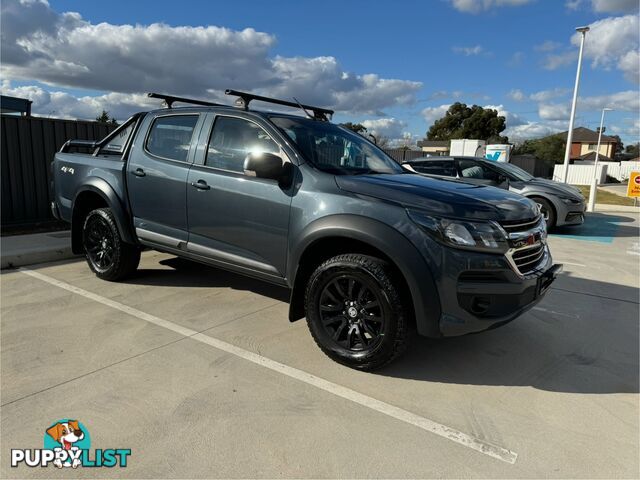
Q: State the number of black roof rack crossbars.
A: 2